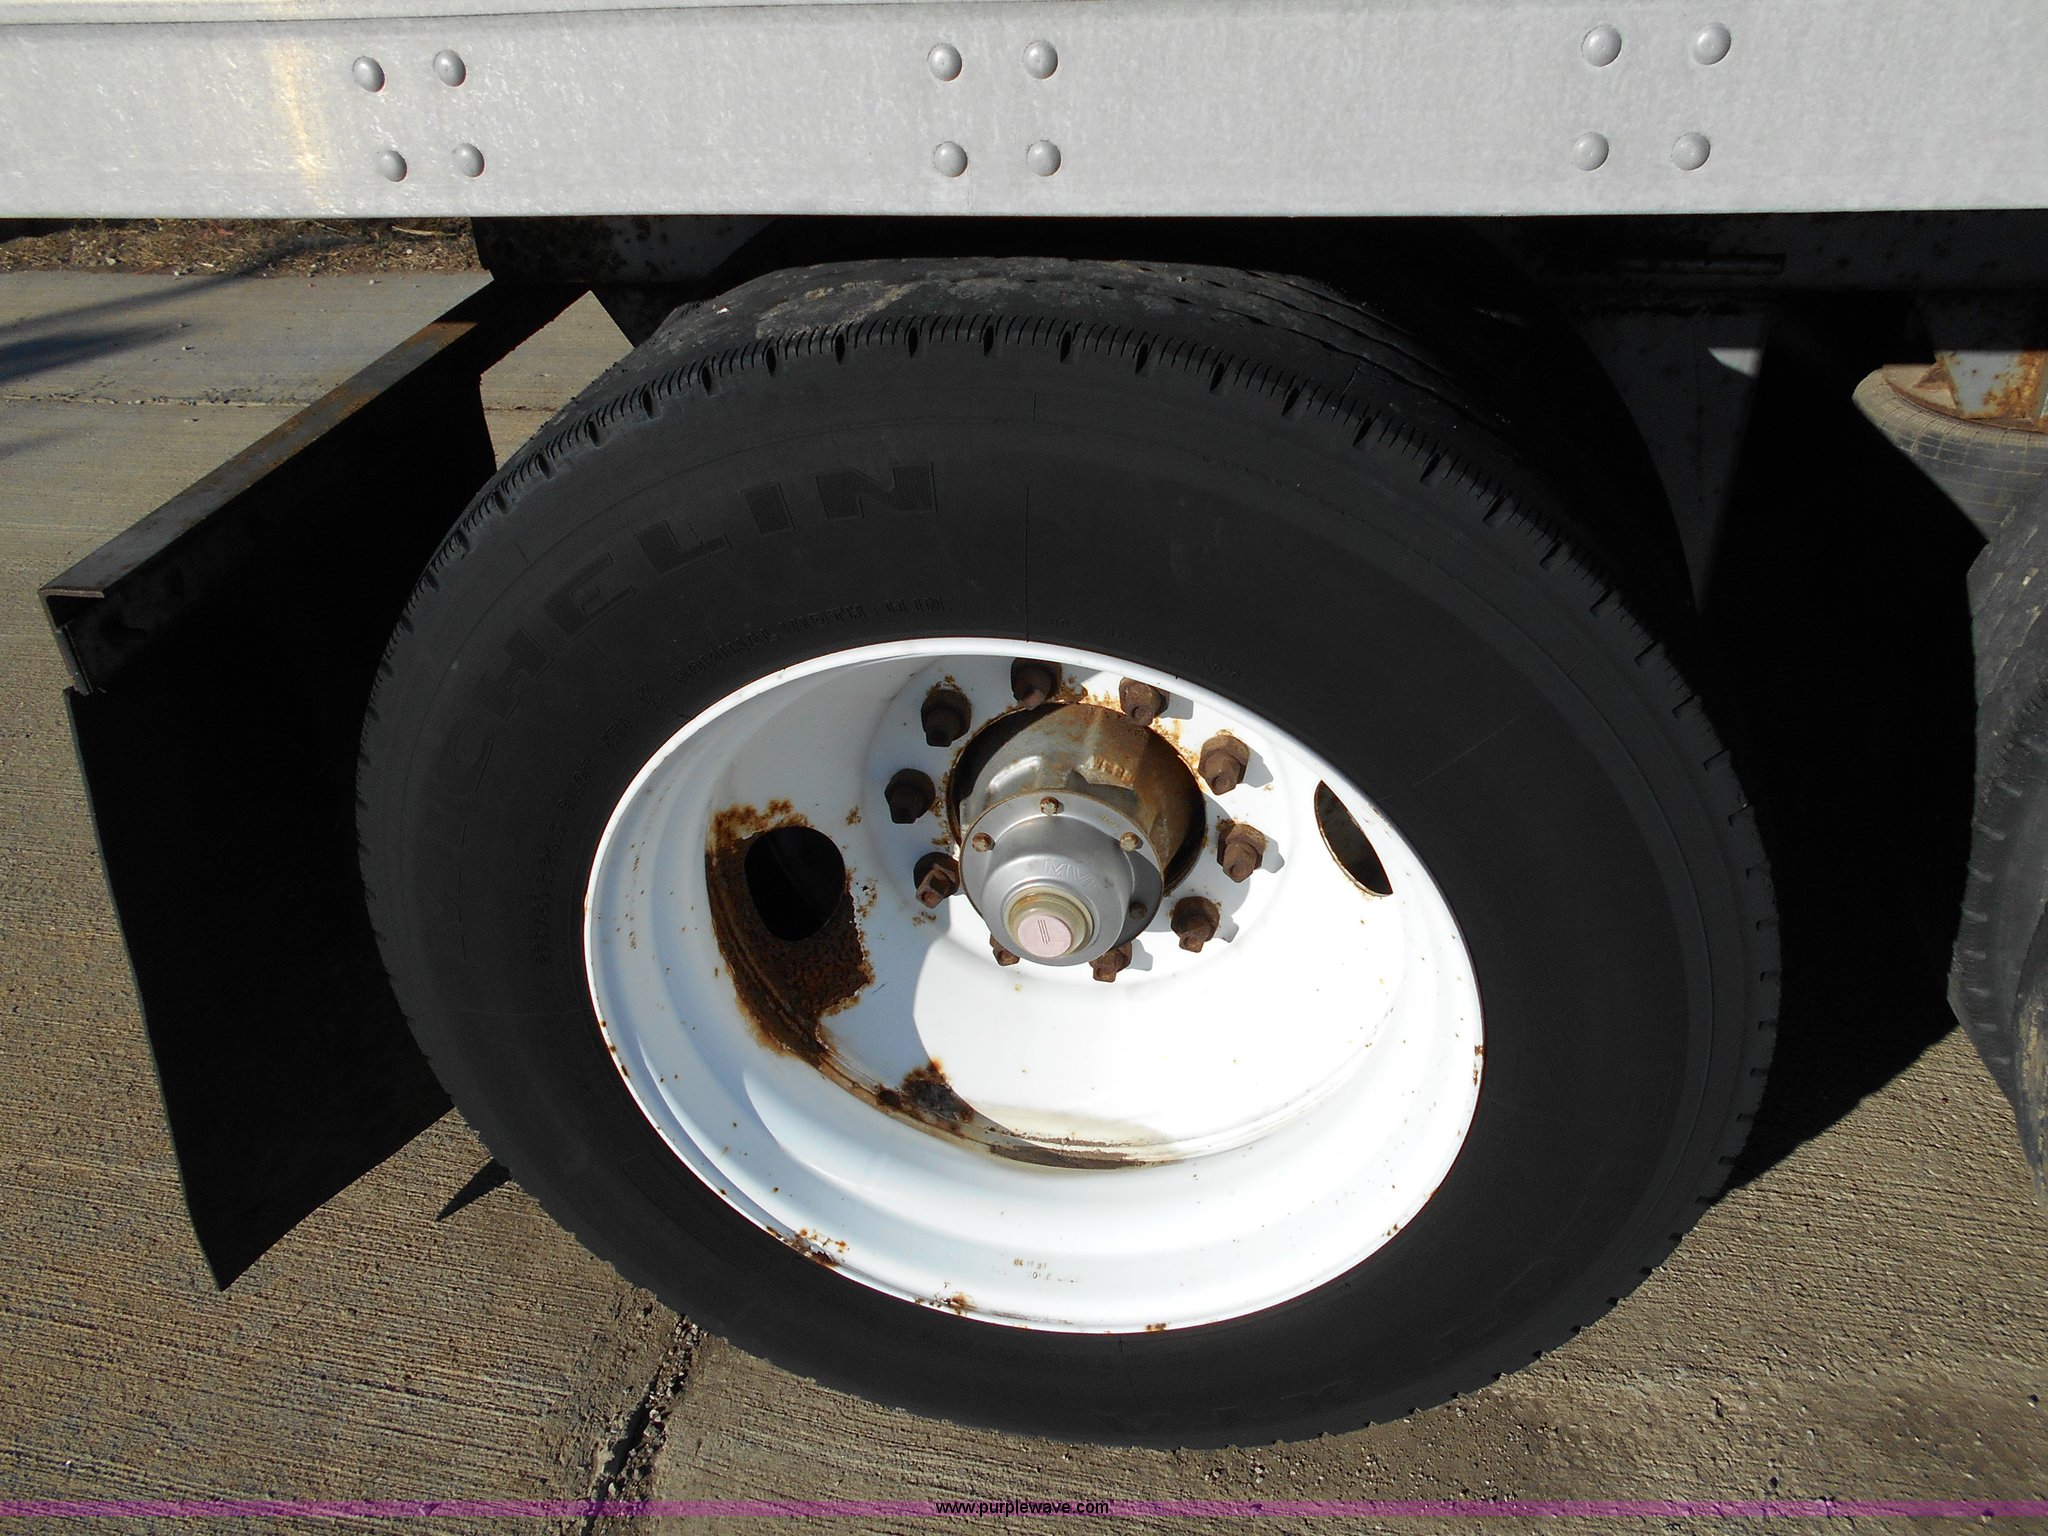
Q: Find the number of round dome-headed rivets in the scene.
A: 12